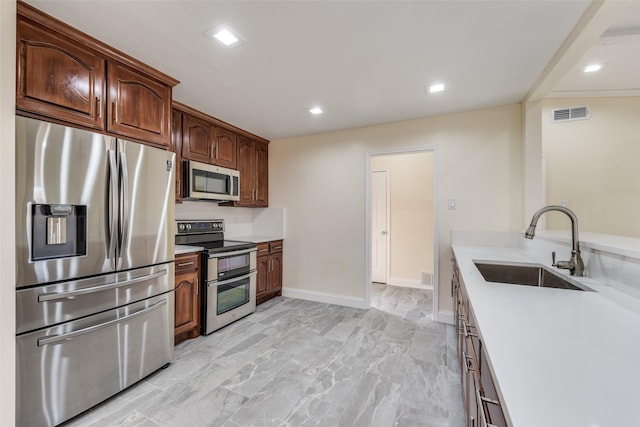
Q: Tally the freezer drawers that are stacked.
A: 2